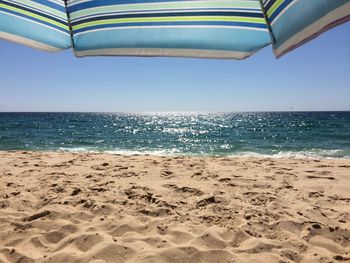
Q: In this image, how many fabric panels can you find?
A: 3